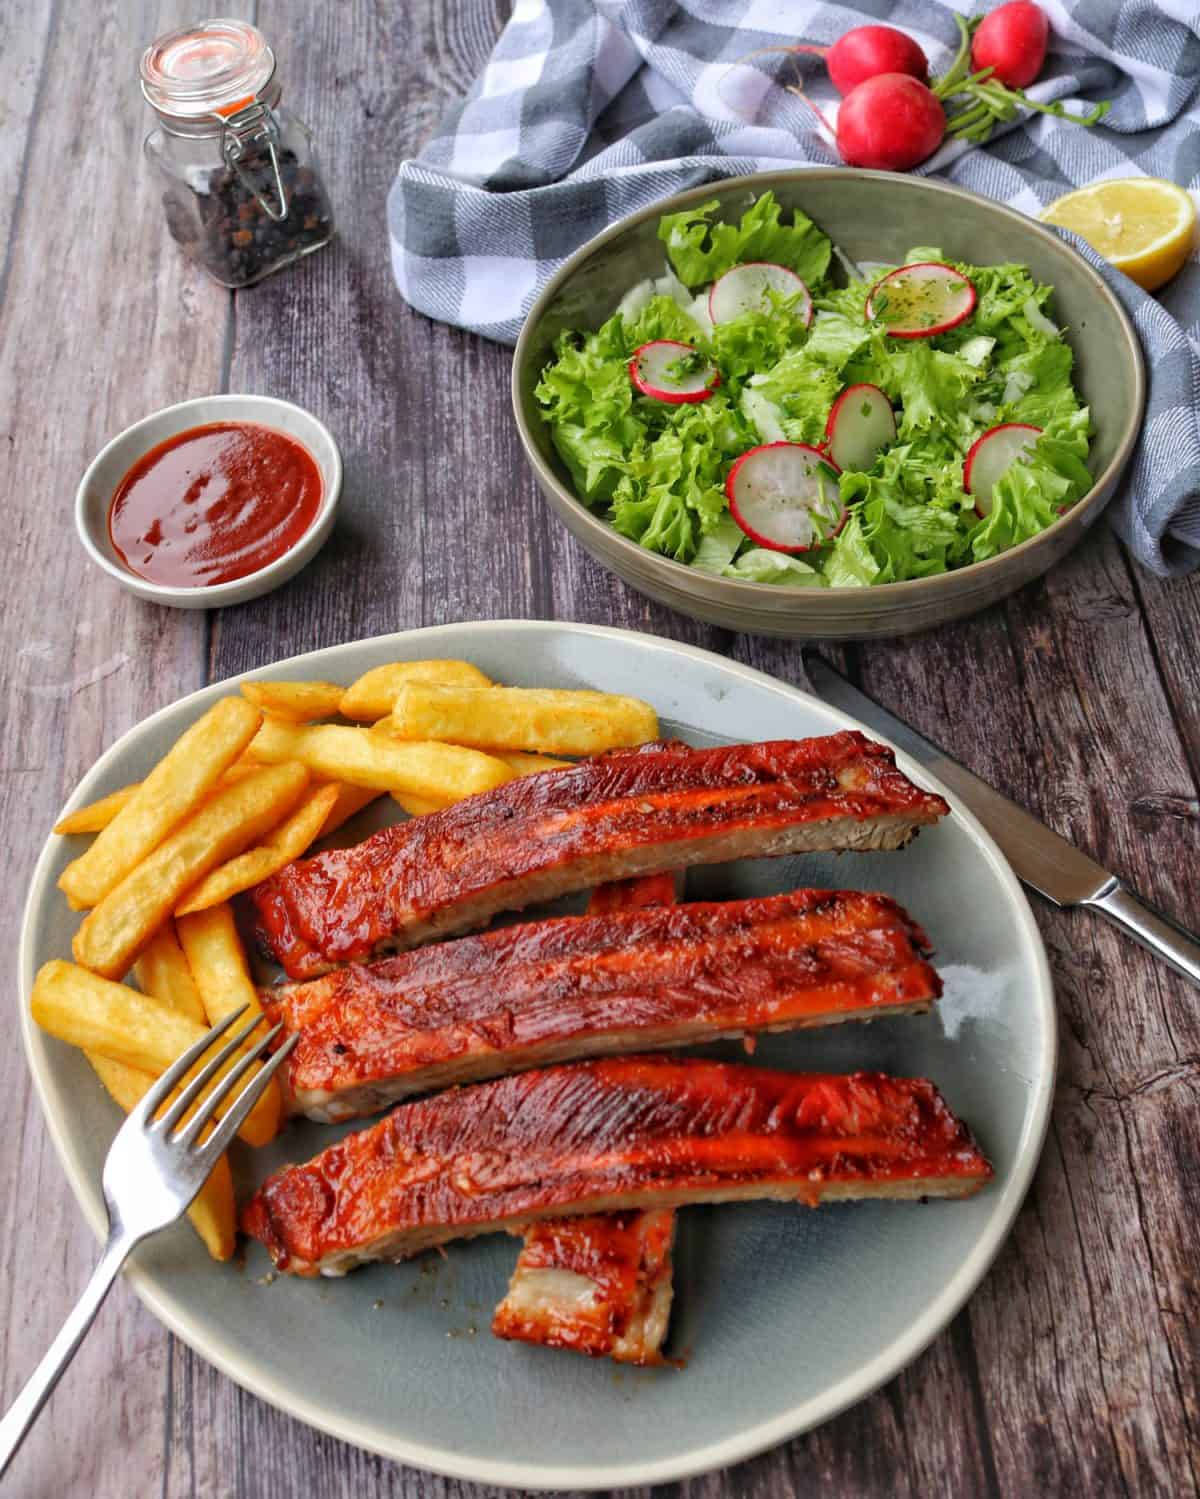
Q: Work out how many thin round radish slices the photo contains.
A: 6